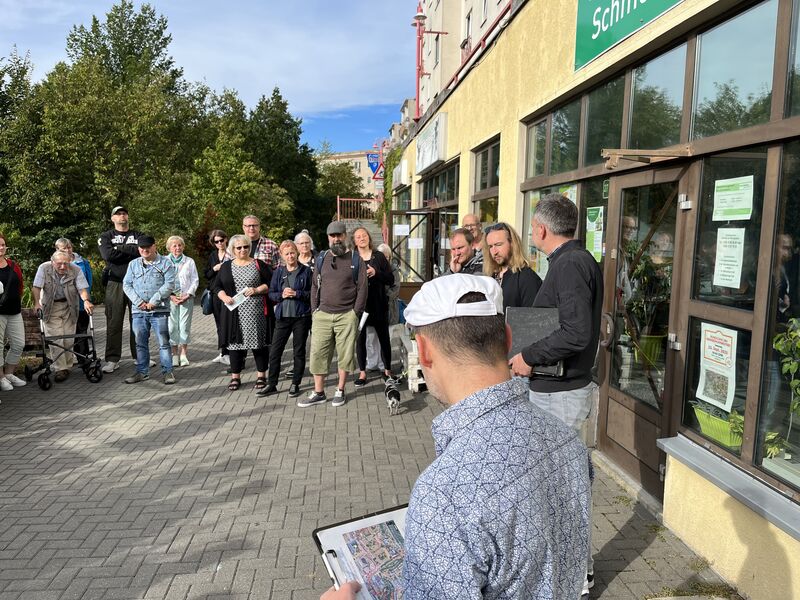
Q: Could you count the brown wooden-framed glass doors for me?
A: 2